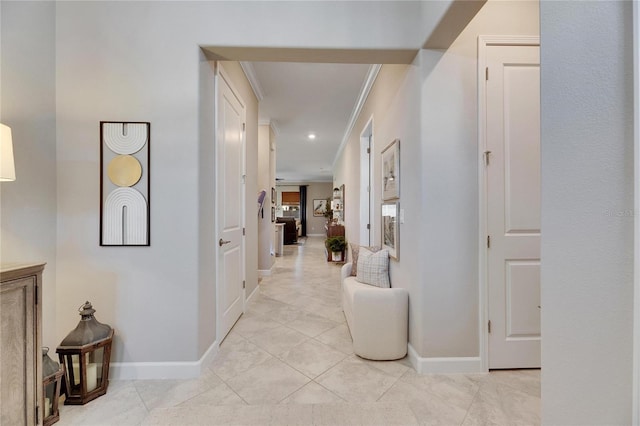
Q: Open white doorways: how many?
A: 1